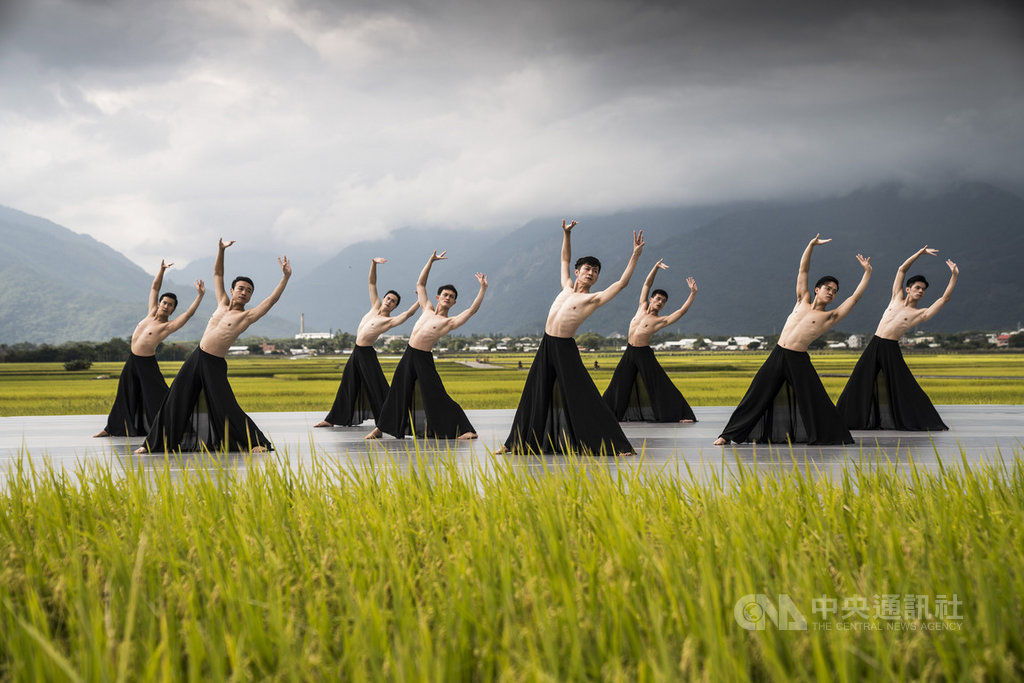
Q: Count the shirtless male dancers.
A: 8